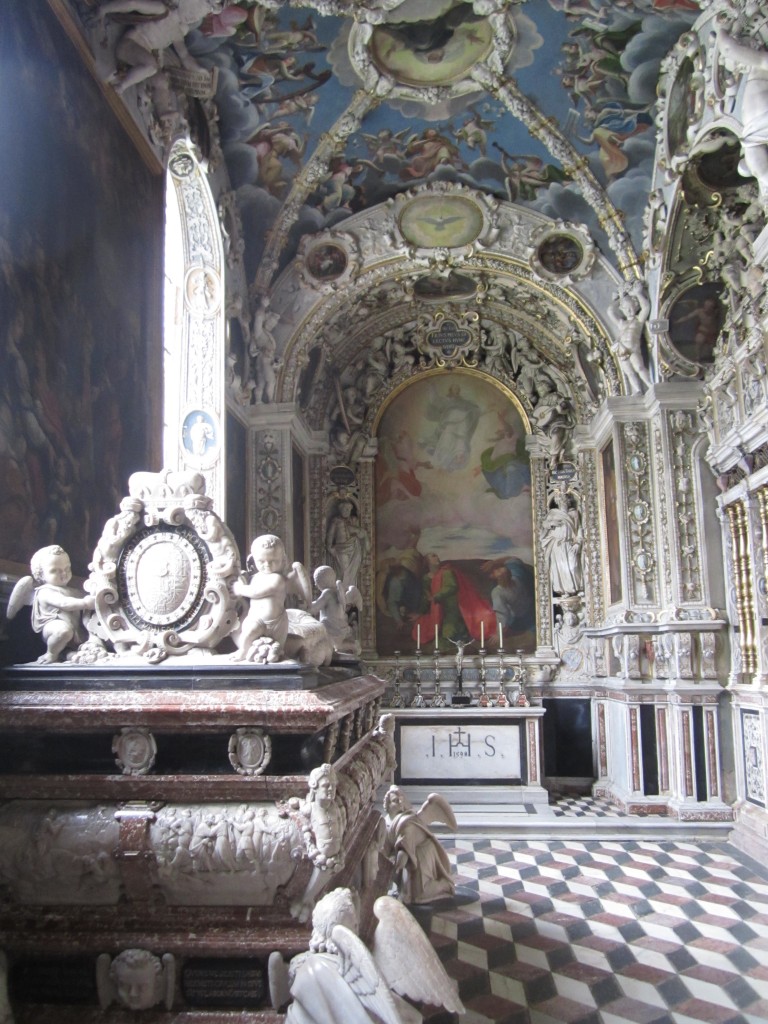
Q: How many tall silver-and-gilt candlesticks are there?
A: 6